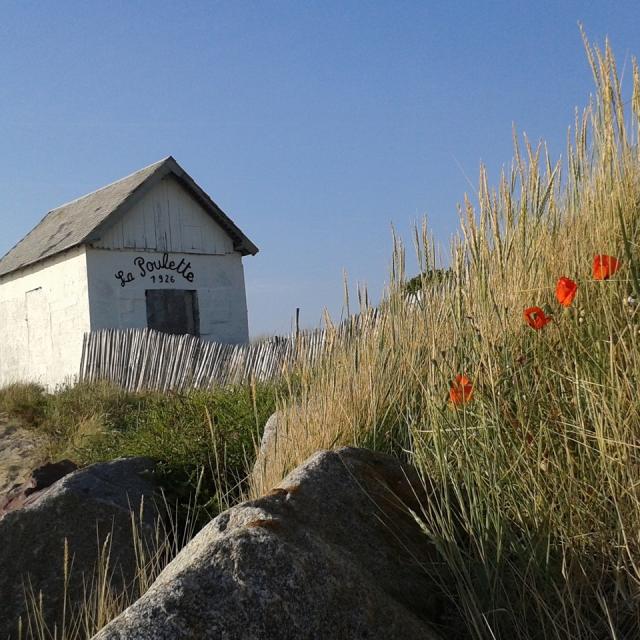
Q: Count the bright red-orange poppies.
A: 4